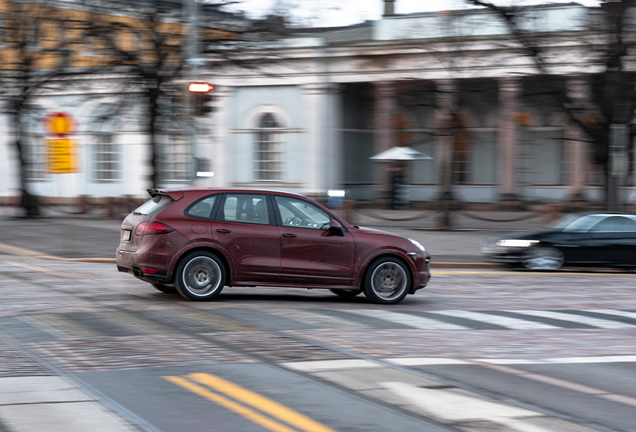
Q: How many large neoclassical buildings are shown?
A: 1